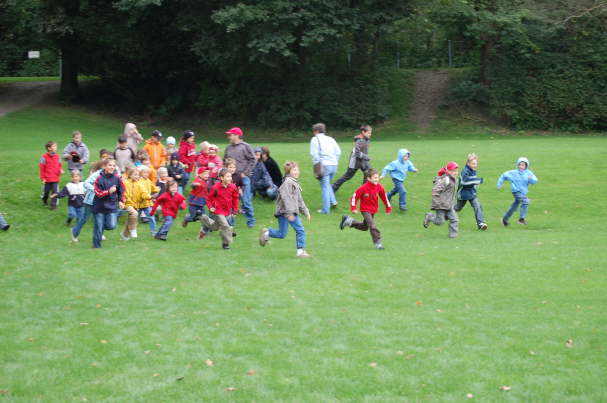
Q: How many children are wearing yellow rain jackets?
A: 2